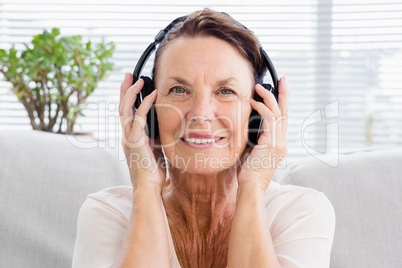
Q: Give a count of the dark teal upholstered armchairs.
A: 0